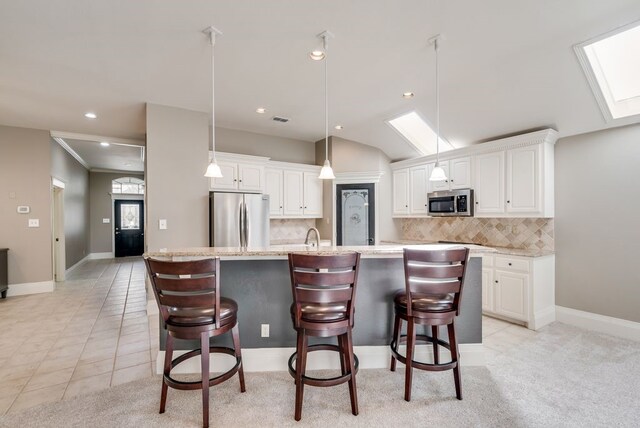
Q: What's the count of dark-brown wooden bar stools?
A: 3